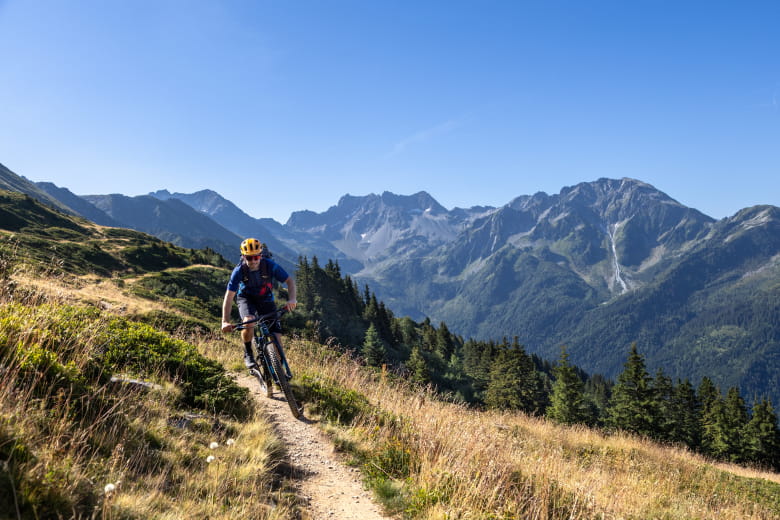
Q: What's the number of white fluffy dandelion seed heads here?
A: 4